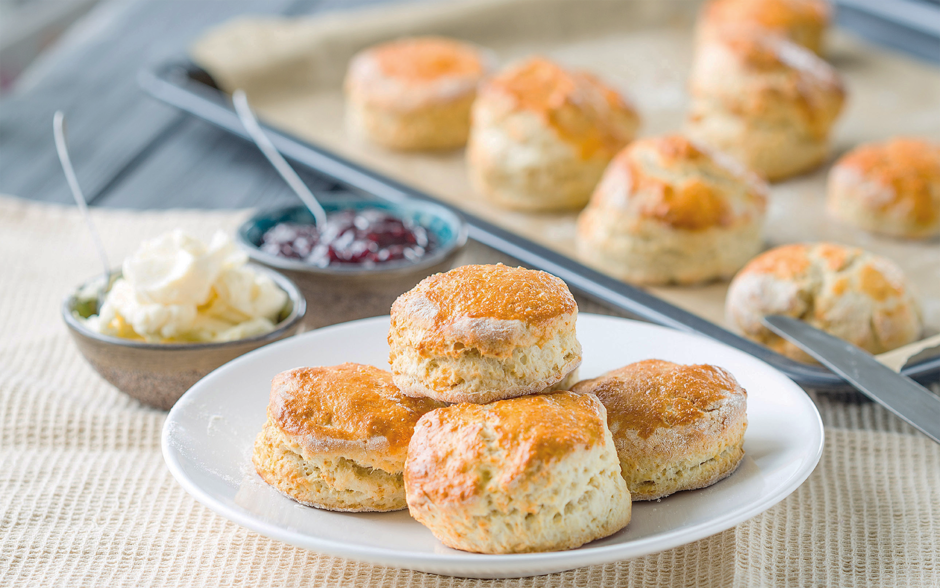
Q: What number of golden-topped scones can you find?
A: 11